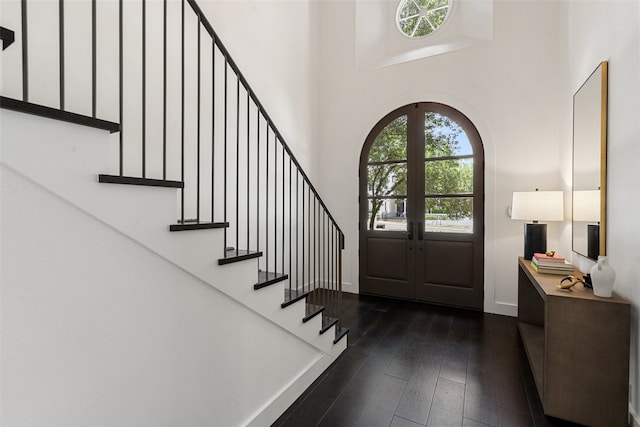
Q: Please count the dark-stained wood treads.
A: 10